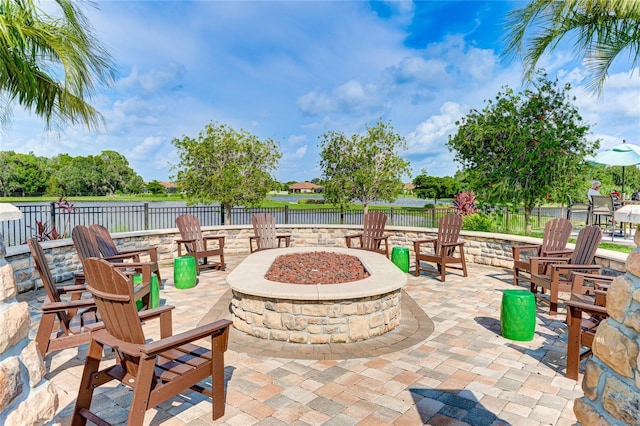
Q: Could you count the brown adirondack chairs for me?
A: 12